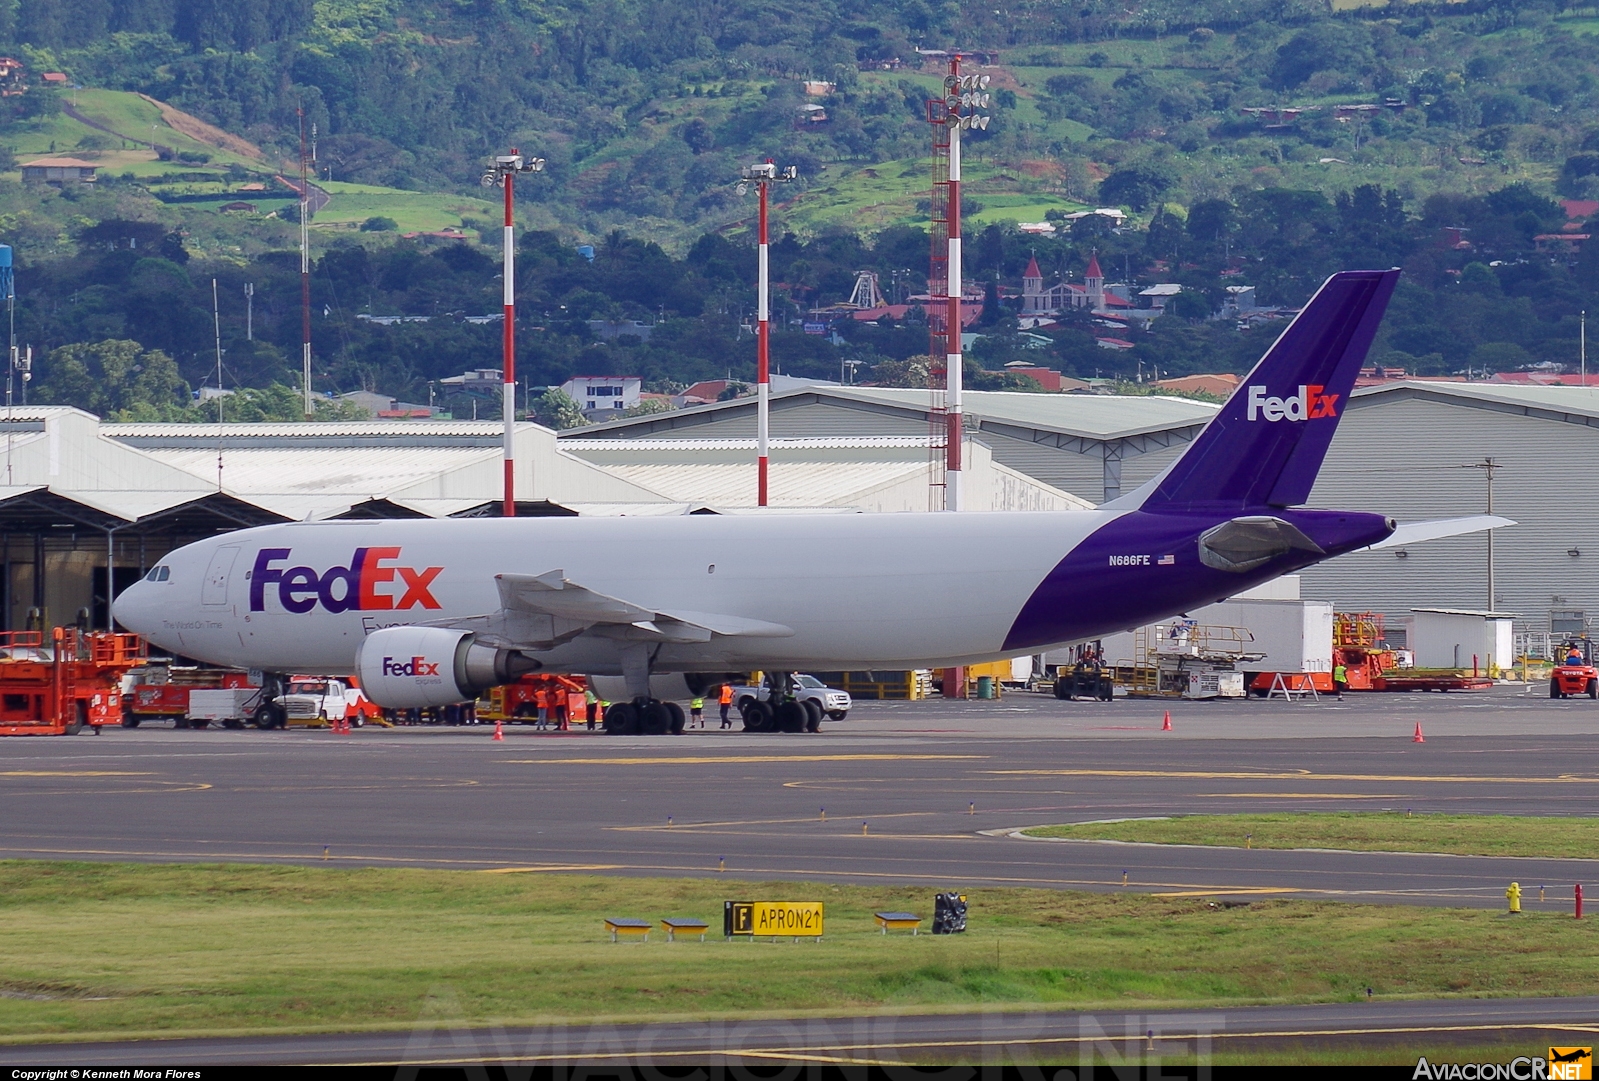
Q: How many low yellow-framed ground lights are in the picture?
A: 3